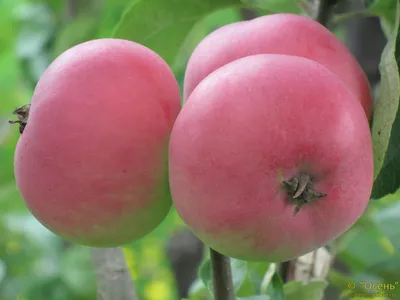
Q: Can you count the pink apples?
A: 3